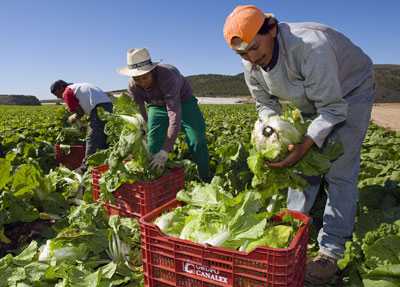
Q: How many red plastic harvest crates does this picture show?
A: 3